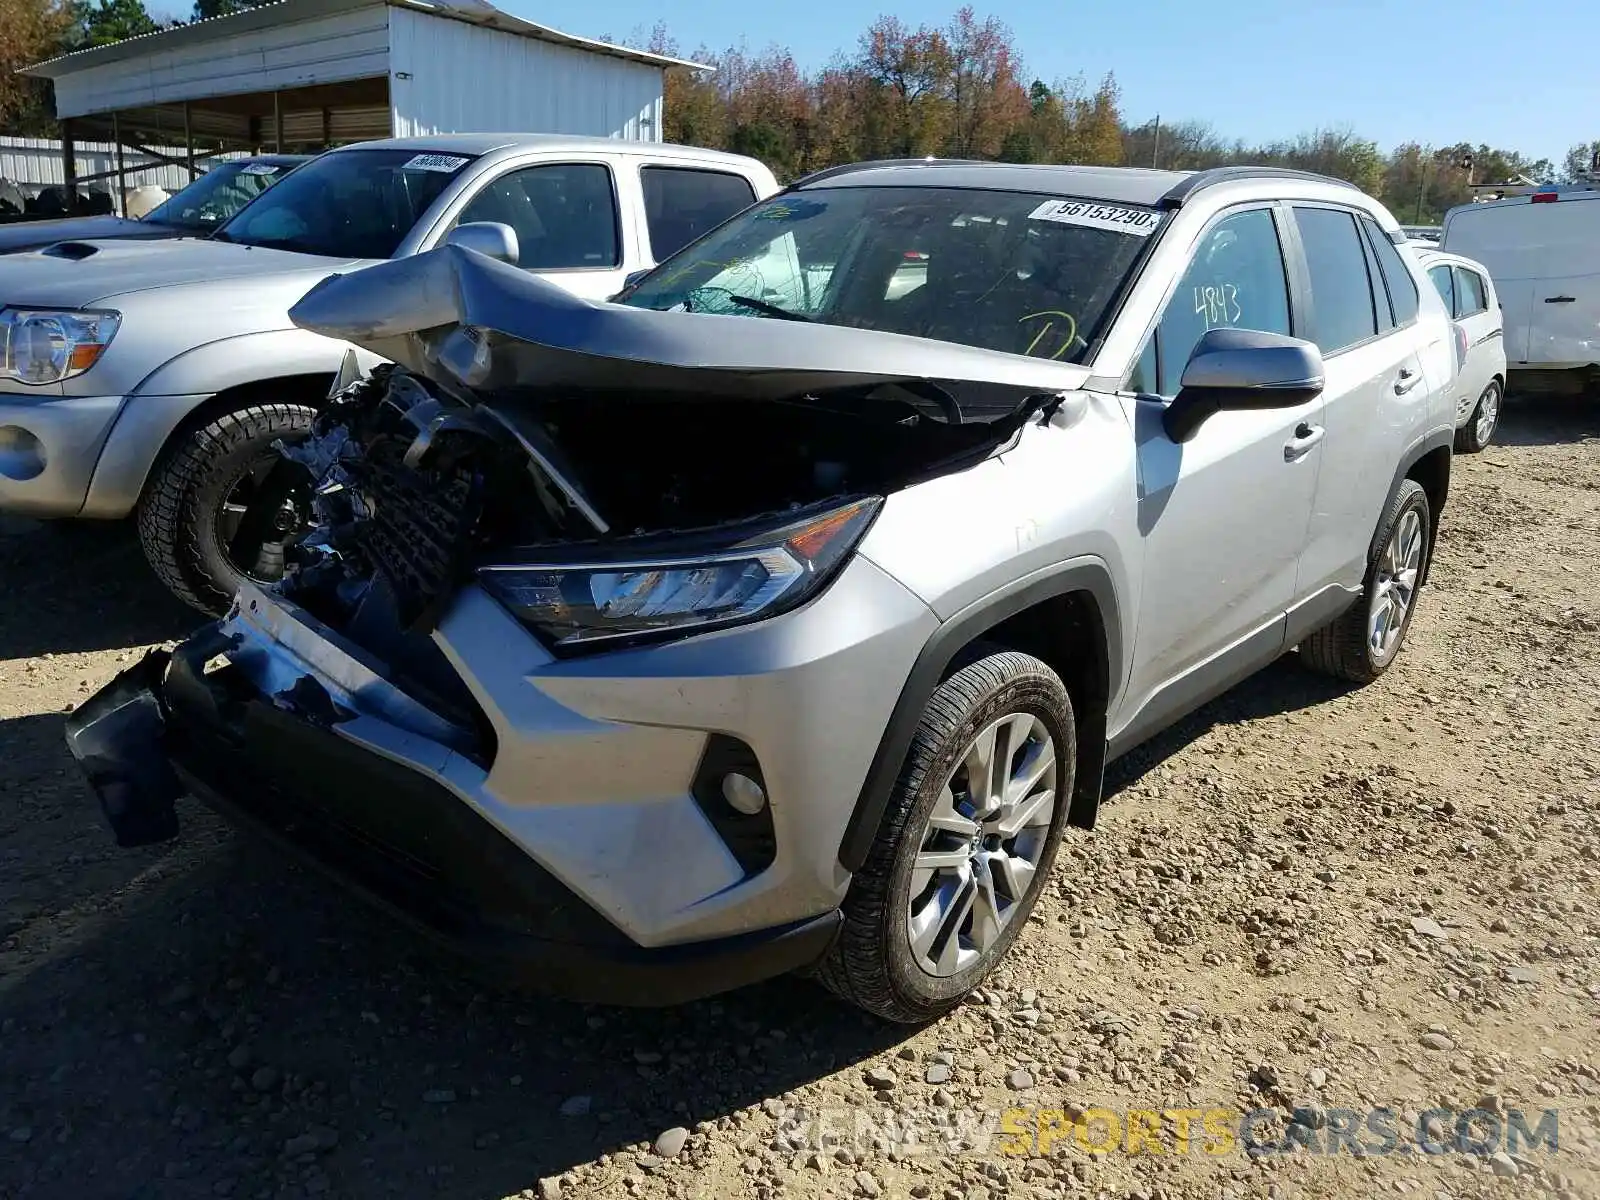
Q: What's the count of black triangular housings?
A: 1